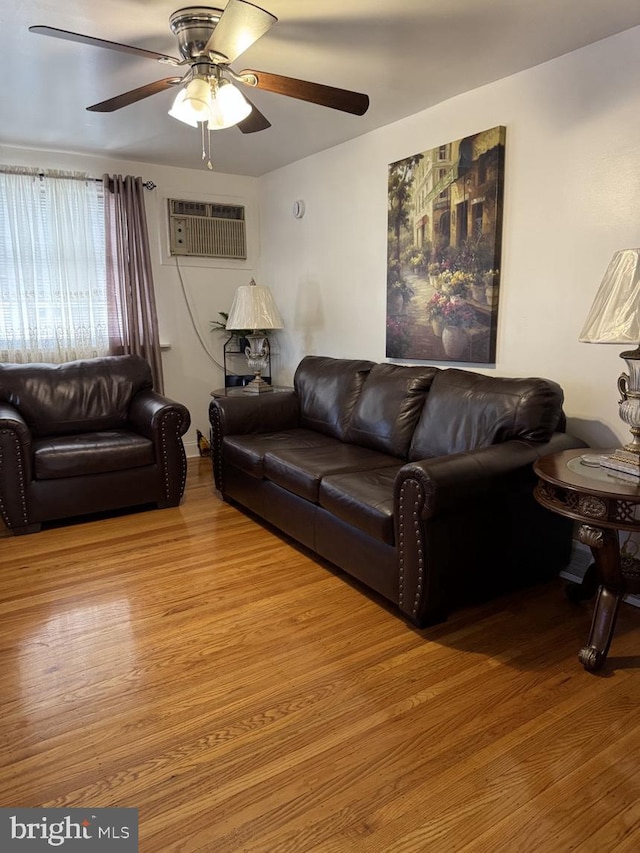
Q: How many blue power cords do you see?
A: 0